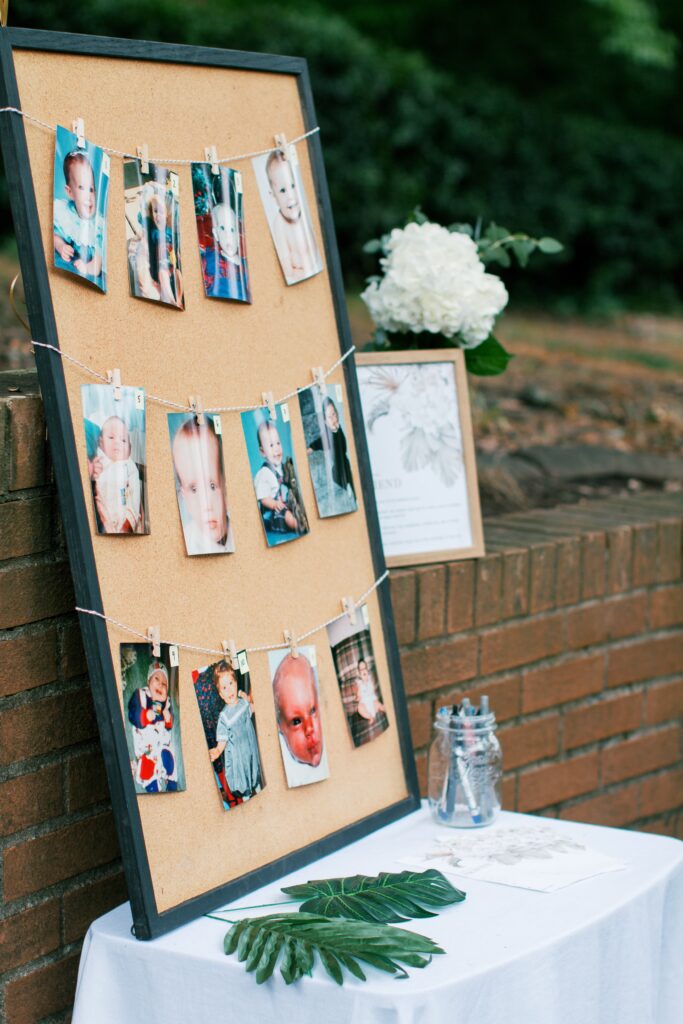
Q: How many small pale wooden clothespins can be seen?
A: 12